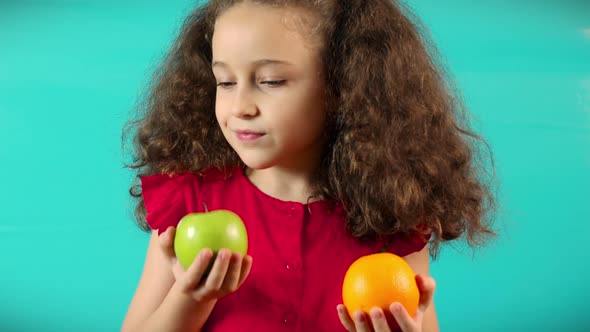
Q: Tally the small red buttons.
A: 3